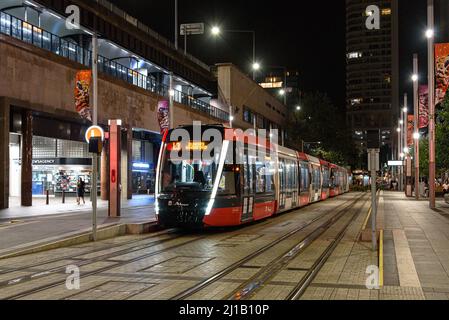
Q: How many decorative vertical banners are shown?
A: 5